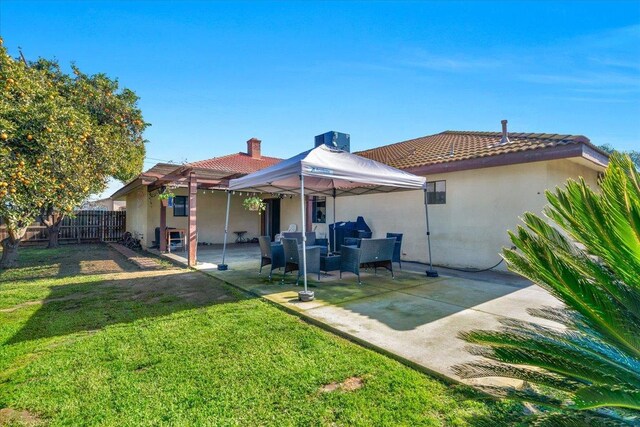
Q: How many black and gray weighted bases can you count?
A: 3